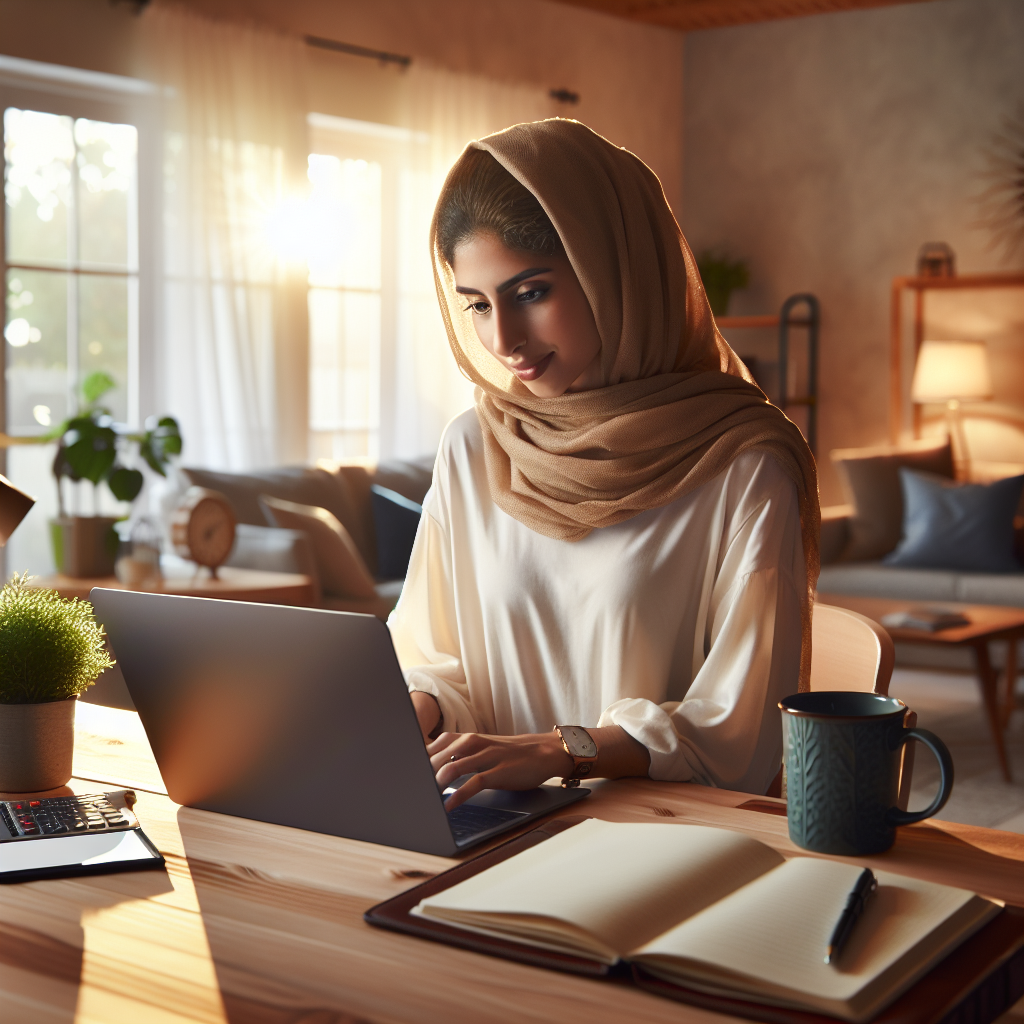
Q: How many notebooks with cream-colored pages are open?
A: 1